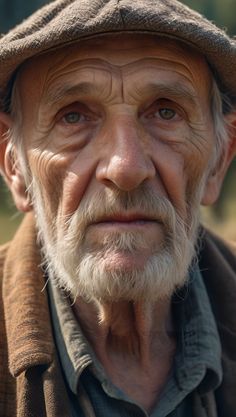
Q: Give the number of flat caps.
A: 1